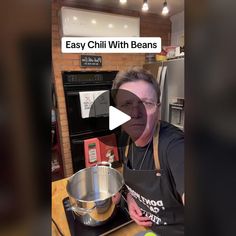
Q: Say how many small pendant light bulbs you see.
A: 3